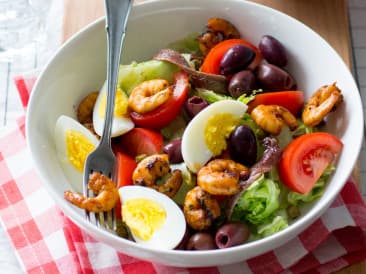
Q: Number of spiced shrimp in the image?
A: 9